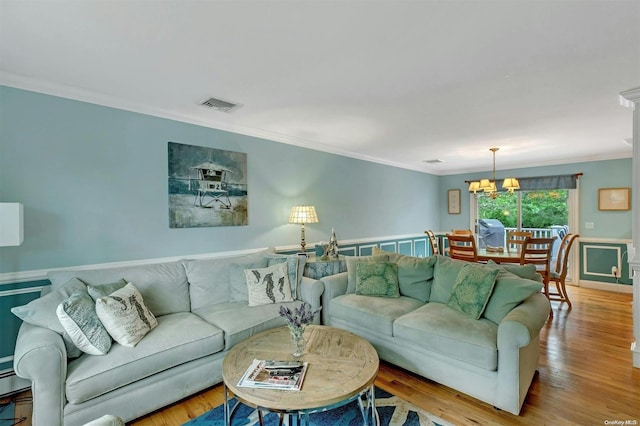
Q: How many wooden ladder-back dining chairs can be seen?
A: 6